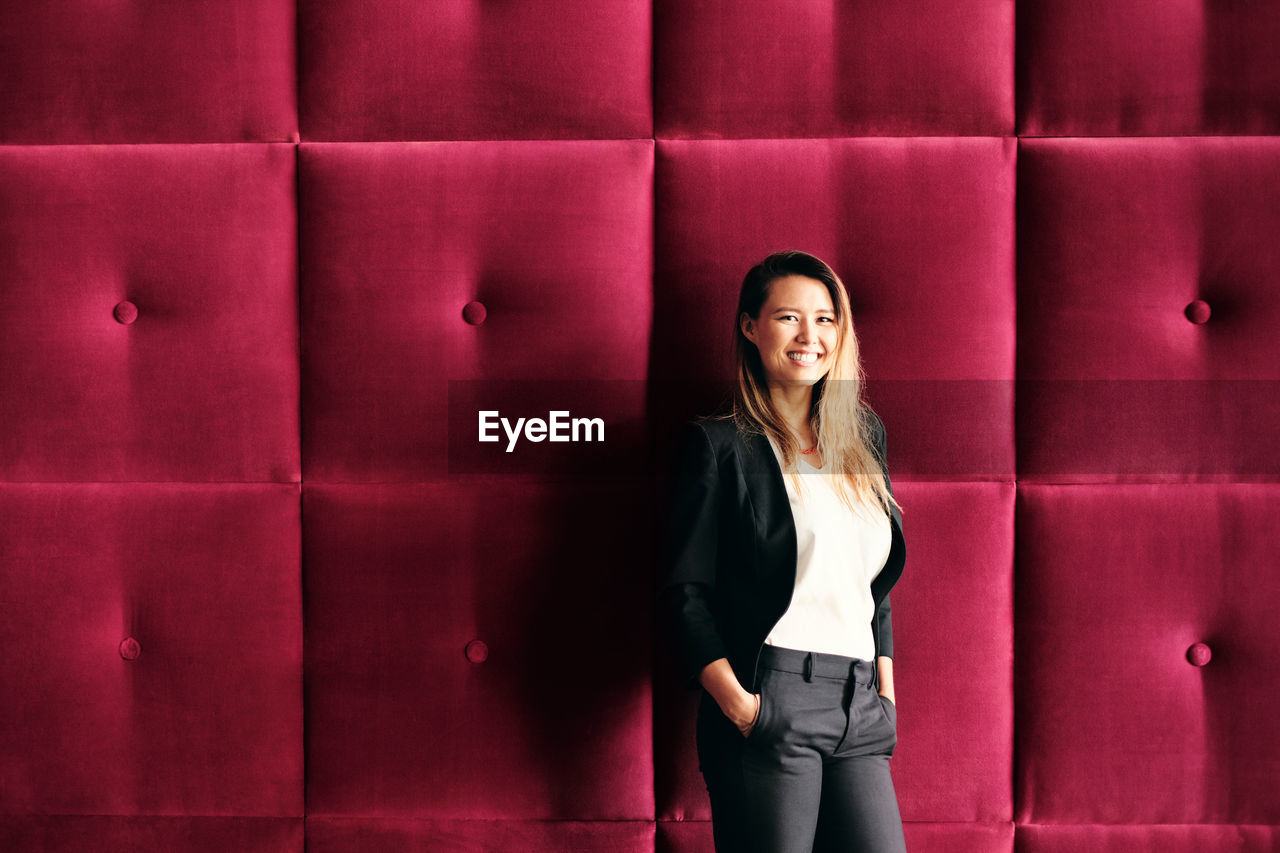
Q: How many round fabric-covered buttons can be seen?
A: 6